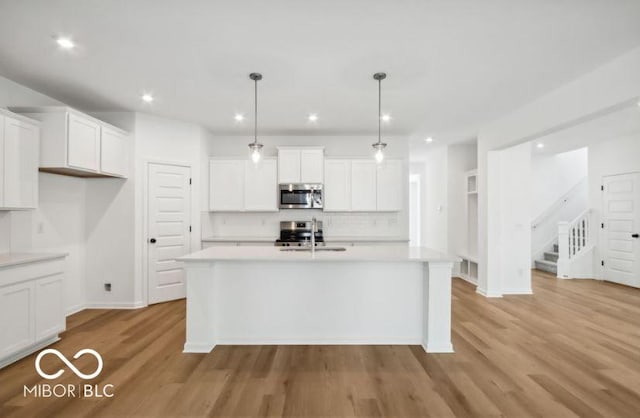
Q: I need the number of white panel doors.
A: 2